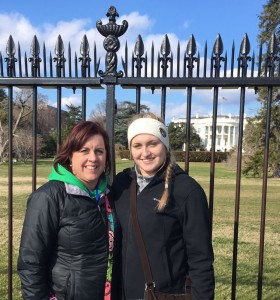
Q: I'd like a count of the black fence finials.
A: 11